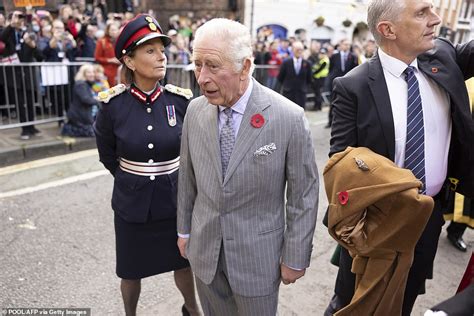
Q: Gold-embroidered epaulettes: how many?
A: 2